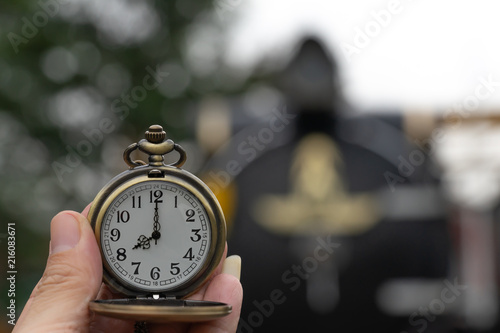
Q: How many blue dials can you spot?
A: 0